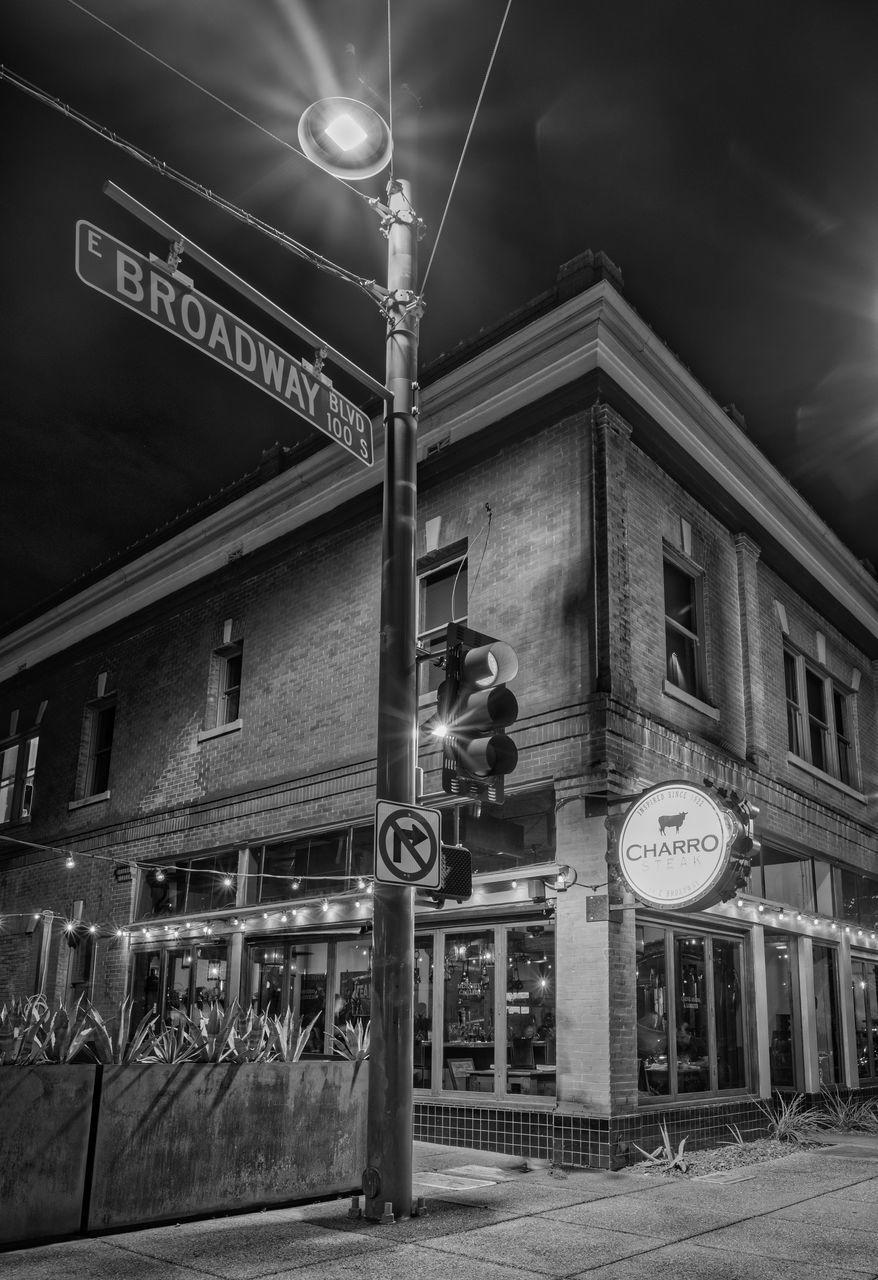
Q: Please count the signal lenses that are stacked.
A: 3